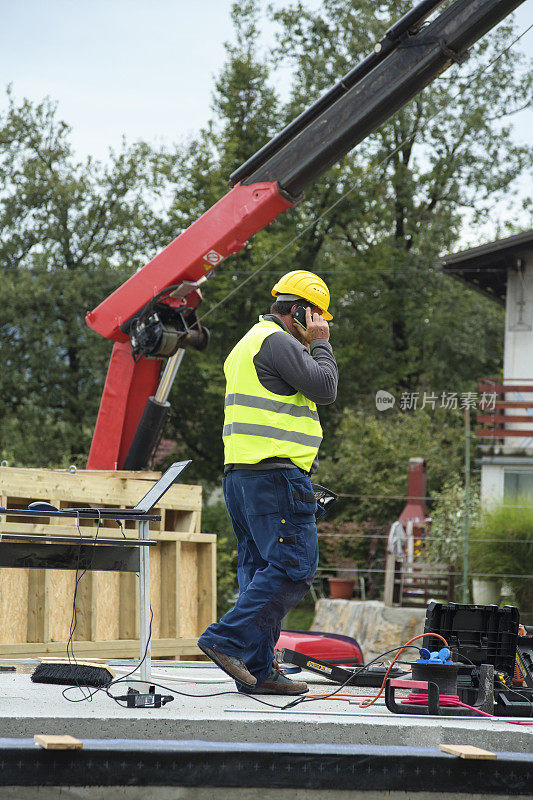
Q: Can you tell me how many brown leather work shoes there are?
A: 2